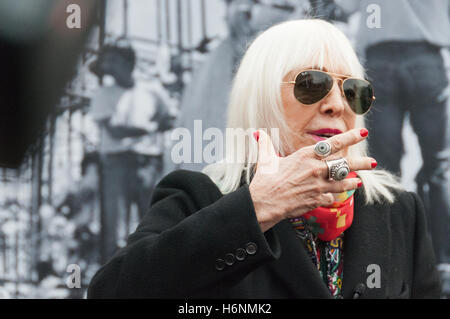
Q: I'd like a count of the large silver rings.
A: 2